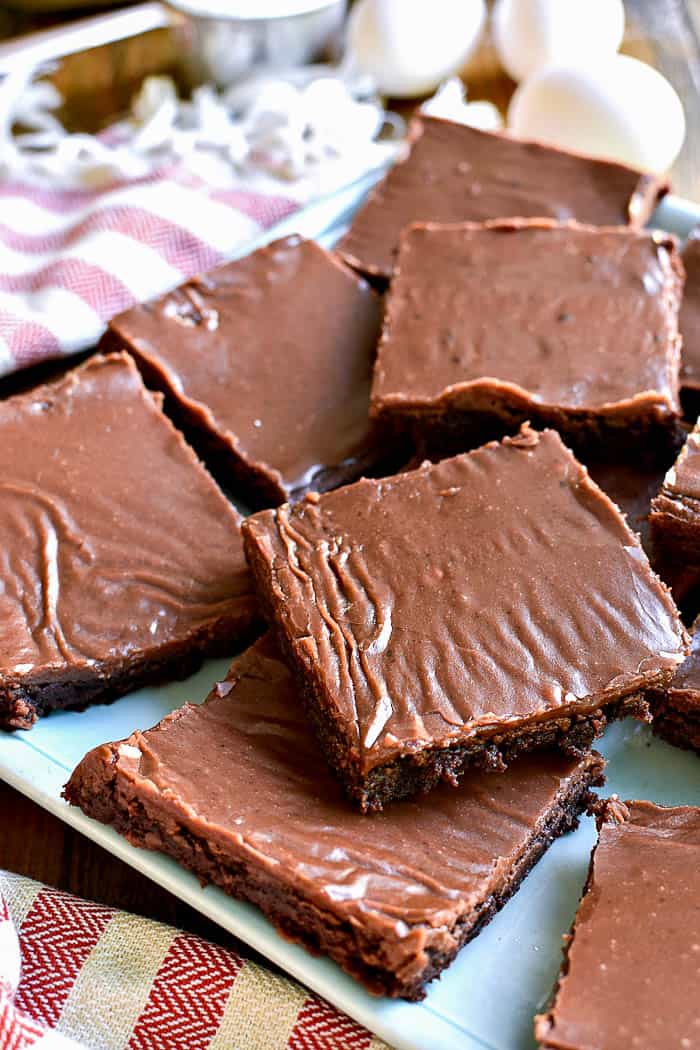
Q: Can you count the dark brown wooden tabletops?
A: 1